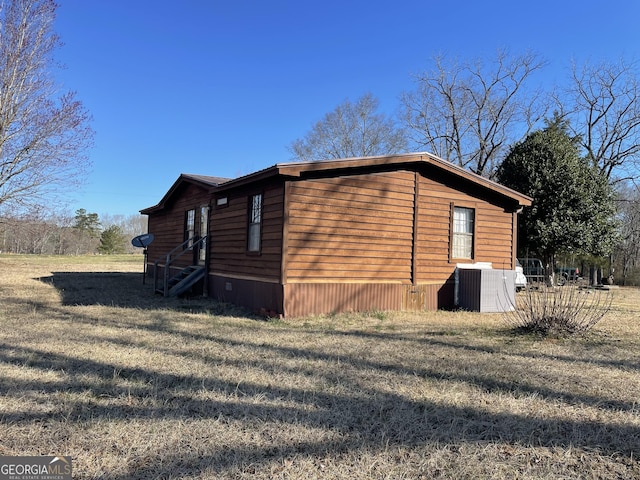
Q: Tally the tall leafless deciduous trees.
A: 4